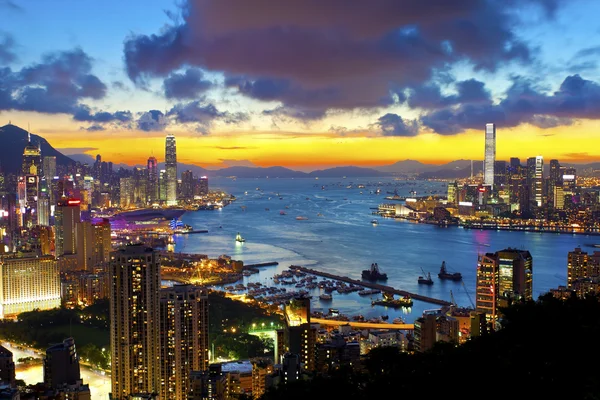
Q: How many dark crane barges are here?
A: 3